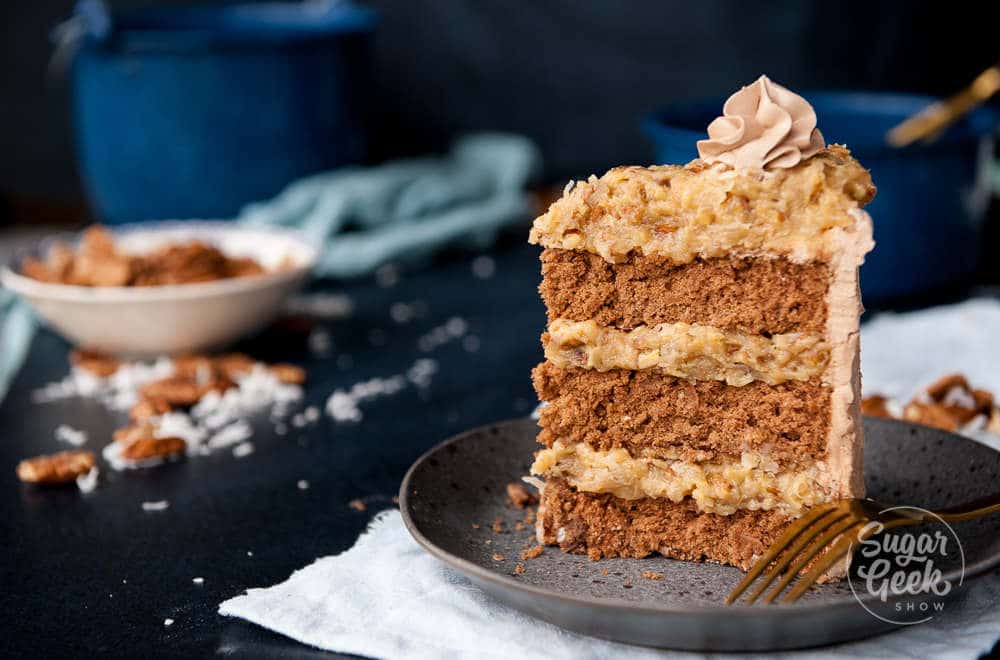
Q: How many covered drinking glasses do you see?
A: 0